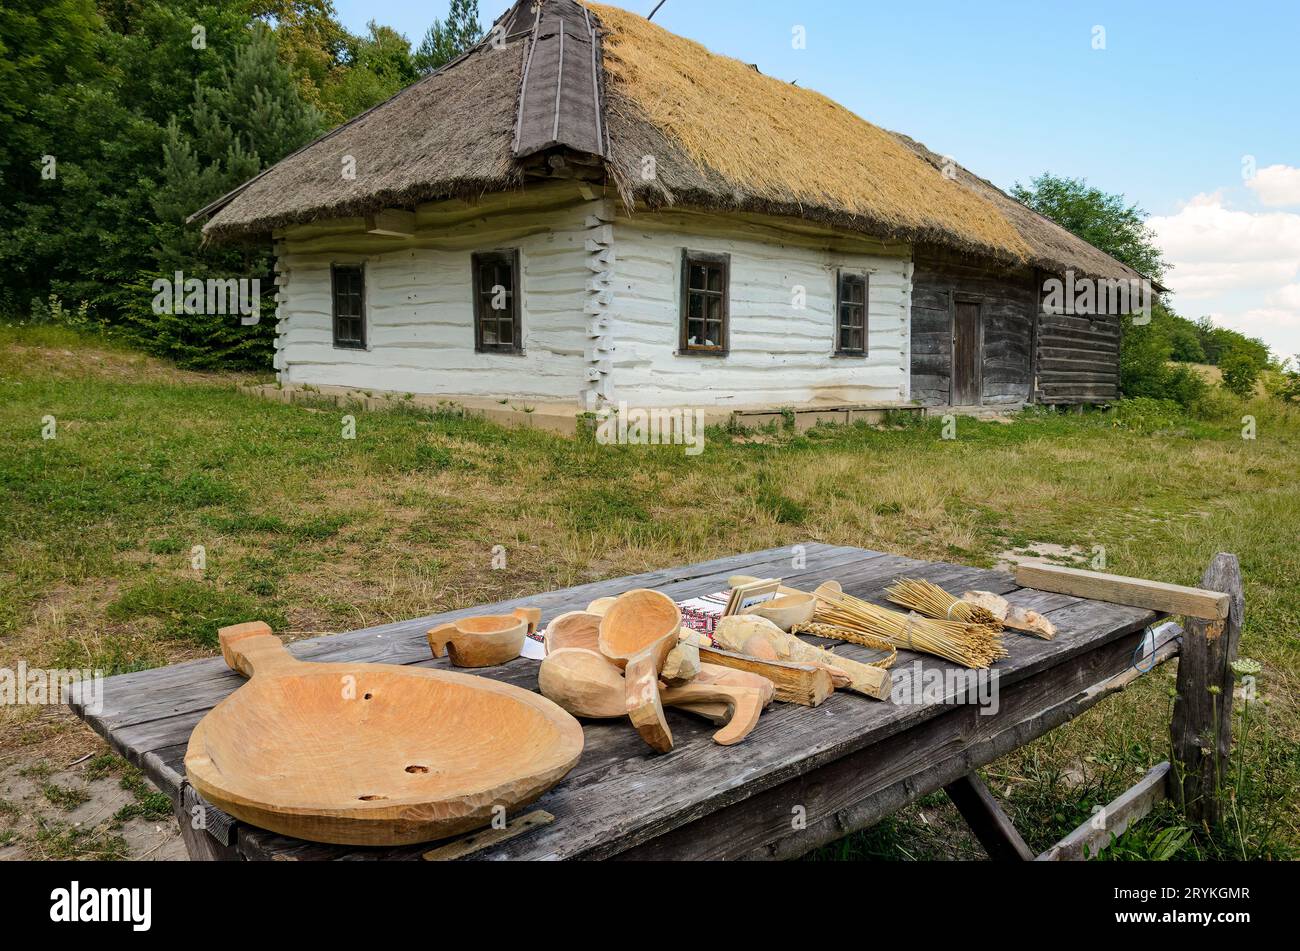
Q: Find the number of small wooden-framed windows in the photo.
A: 4